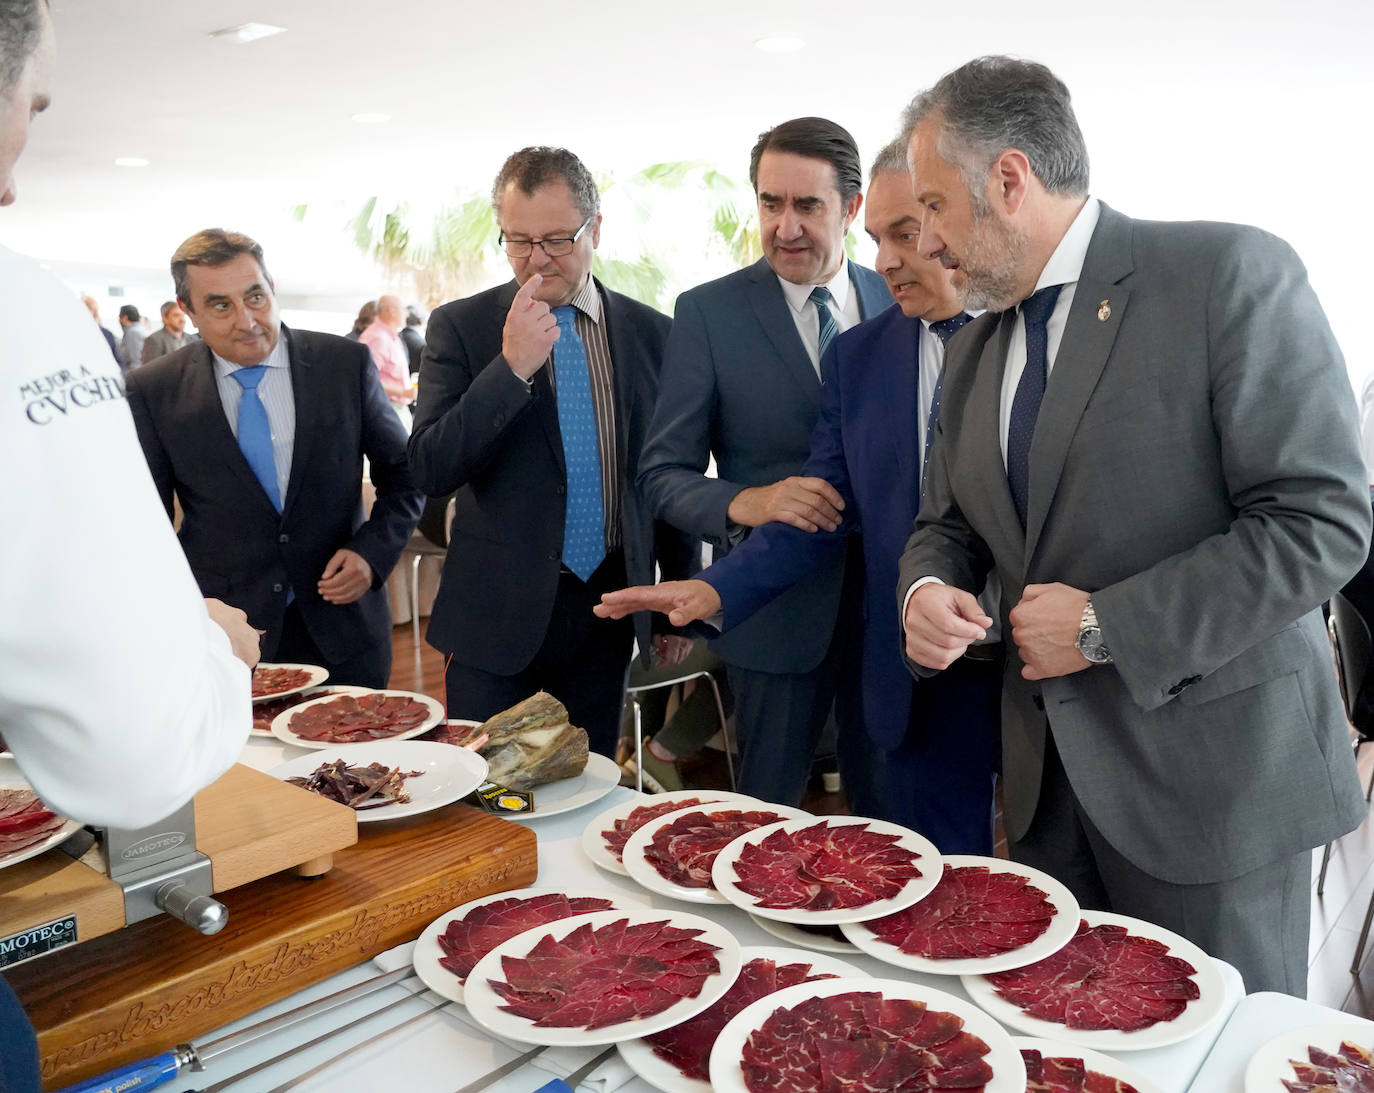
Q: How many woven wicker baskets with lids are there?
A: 0